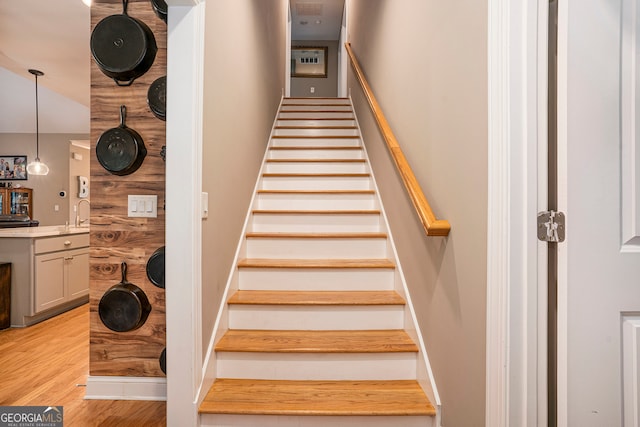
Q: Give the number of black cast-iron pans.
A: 7